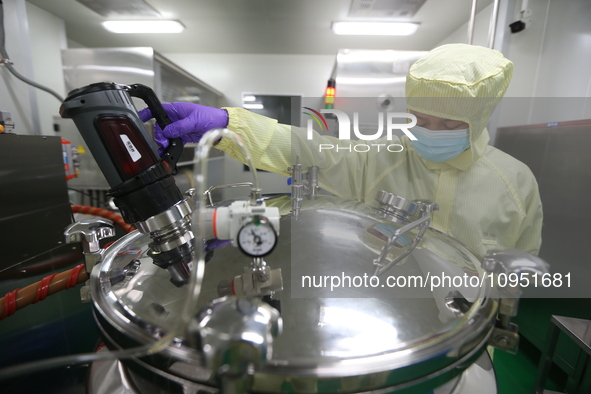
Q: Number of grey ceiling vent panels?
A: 2